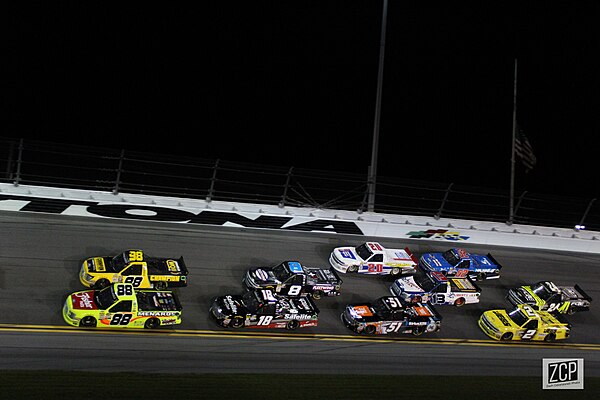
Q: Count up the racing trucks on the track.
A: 10